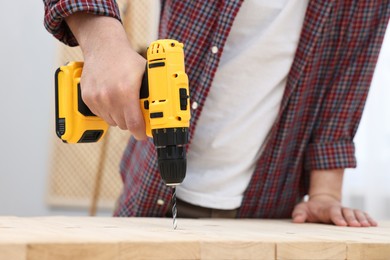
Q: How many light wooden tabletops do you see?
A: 1